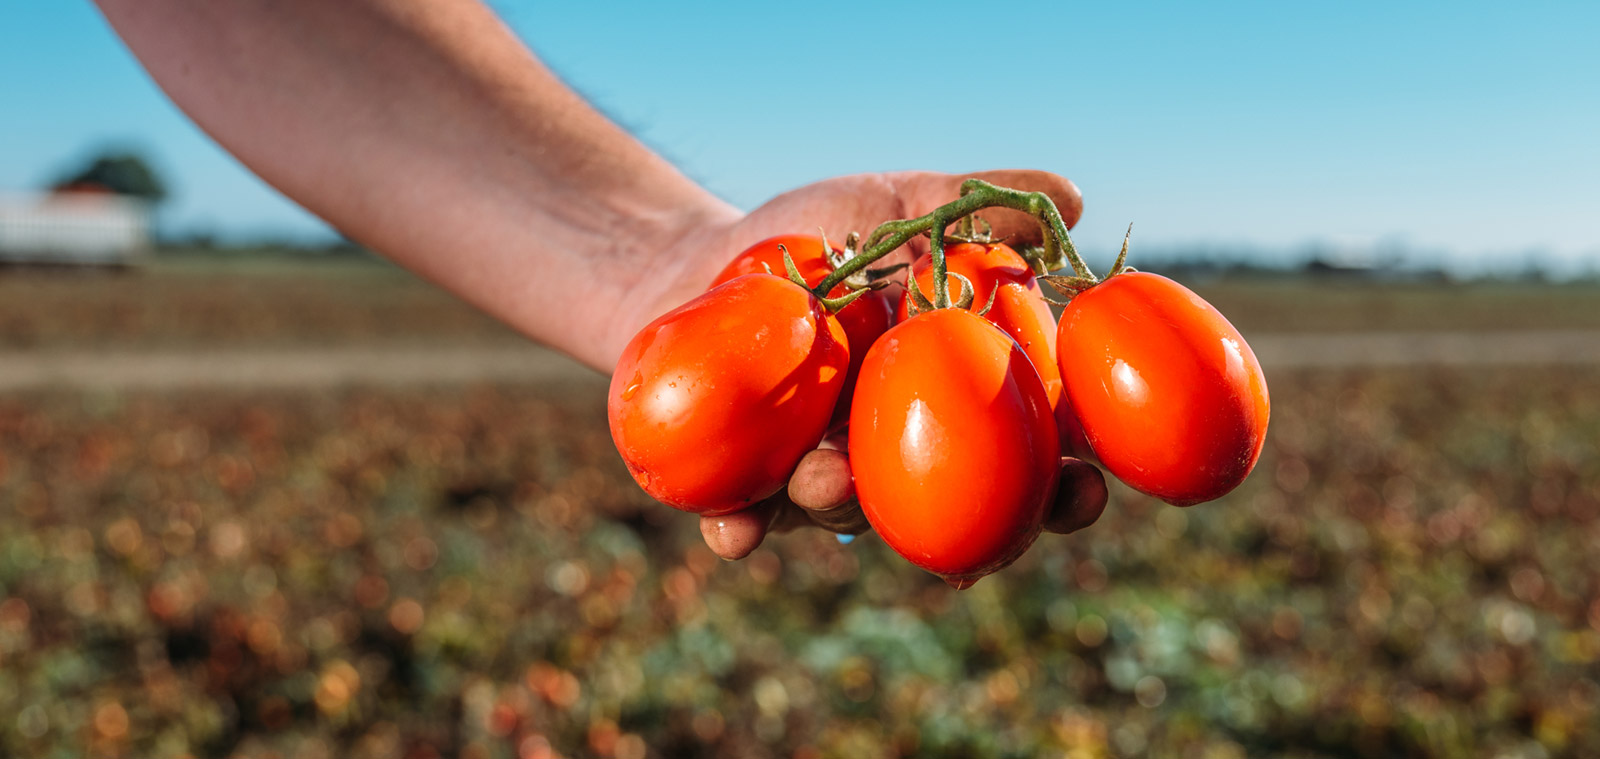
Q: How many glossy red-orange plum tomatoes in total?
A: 5